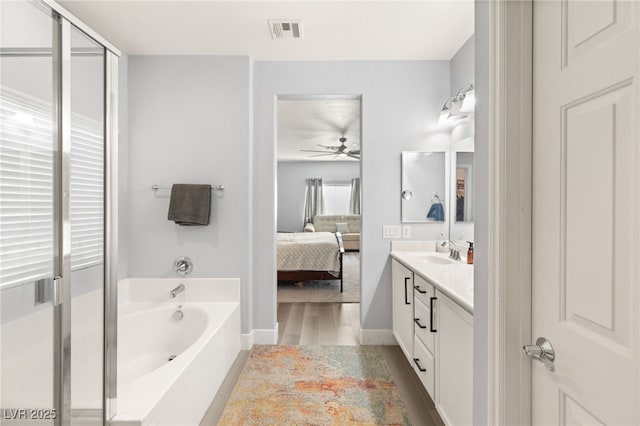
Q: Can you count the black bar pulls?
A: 5